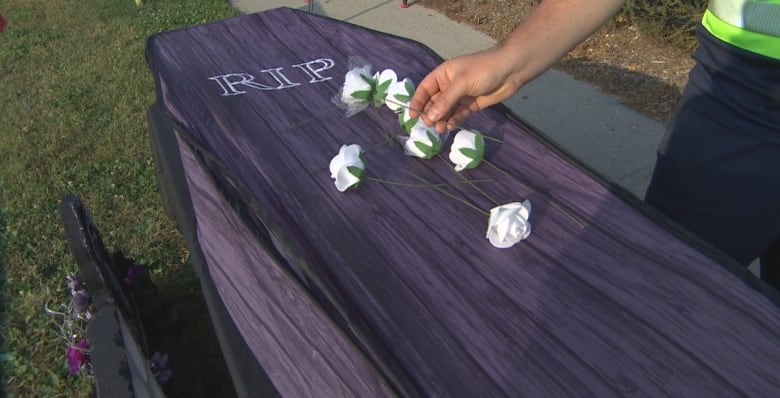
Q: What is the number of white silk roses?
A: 8